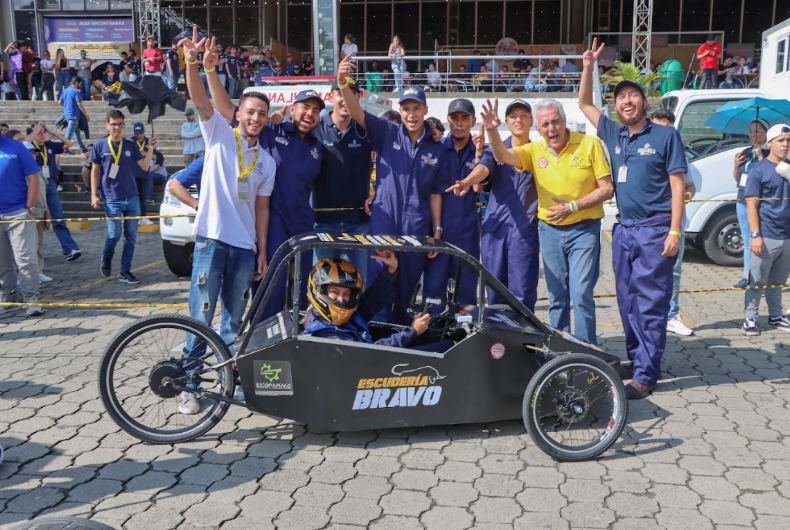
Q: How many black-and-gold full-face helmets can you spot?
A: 1